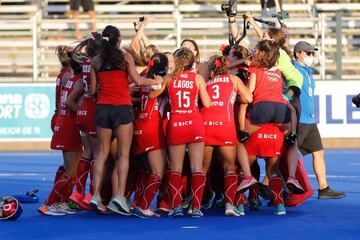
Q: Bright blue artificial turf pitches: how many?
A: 1